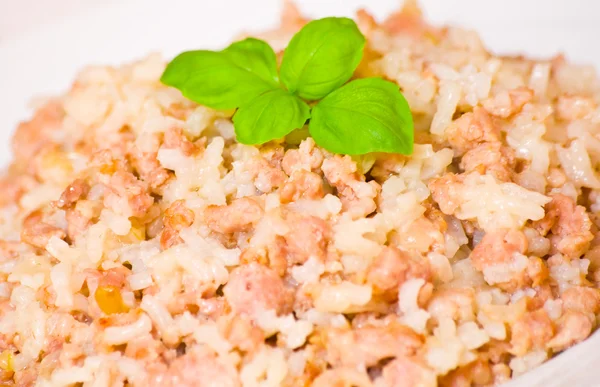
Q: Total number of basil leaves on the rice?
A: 5